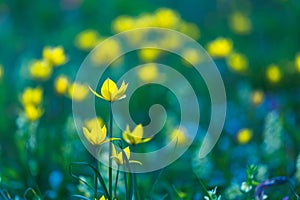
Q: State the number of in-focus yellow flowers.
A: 4